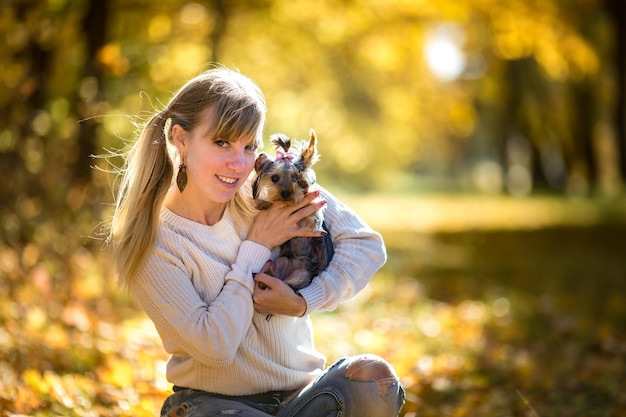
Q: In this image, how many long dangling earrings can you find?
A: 1